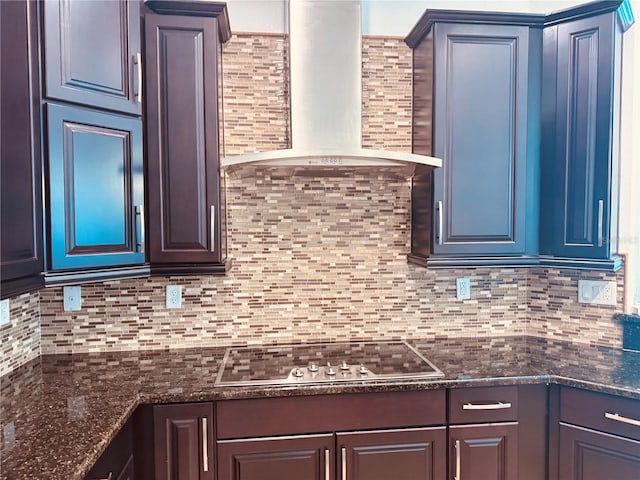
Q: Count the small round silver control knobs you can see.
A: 5